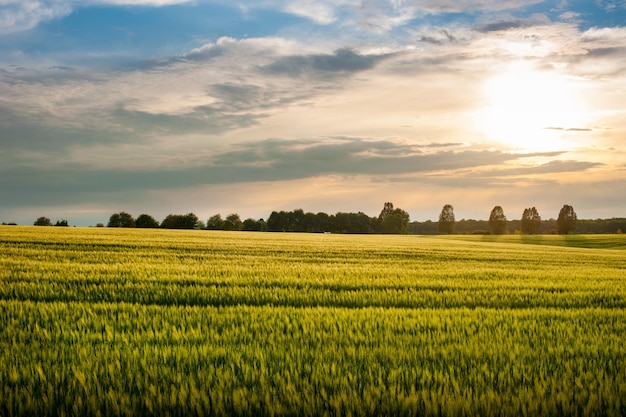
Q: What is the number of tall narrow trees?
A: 4